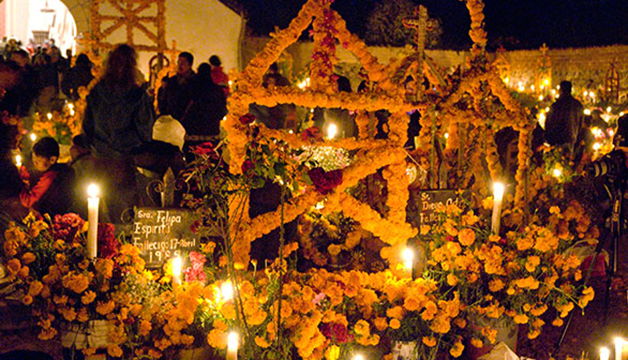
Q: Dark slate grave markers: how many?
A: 2